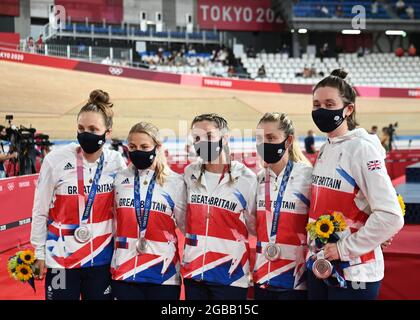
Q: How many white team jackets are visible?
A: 5